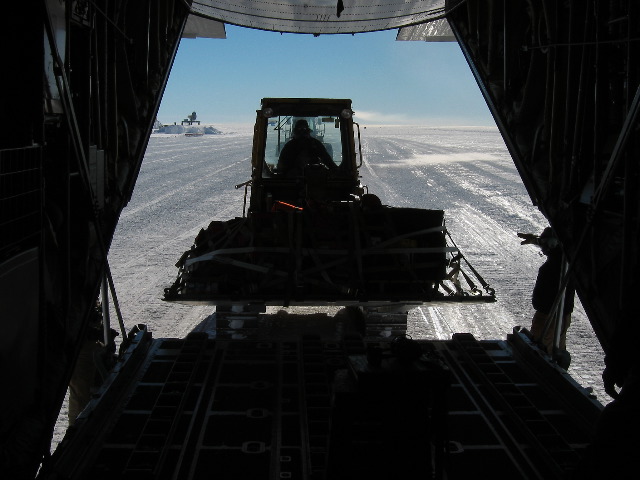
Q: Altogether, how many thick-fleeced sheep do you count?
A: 0